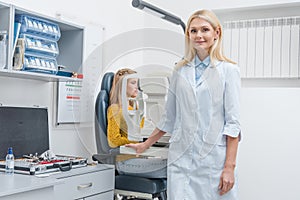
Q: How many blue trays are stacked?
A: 3